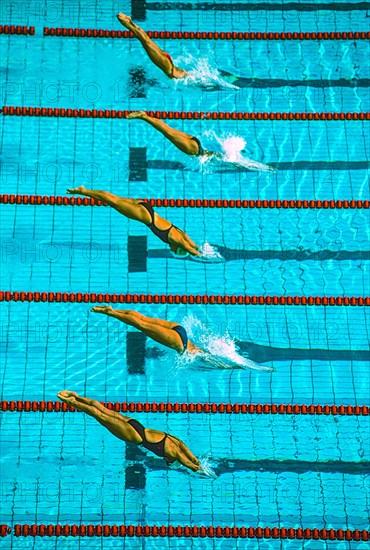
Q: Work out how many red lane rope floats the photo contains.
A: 6